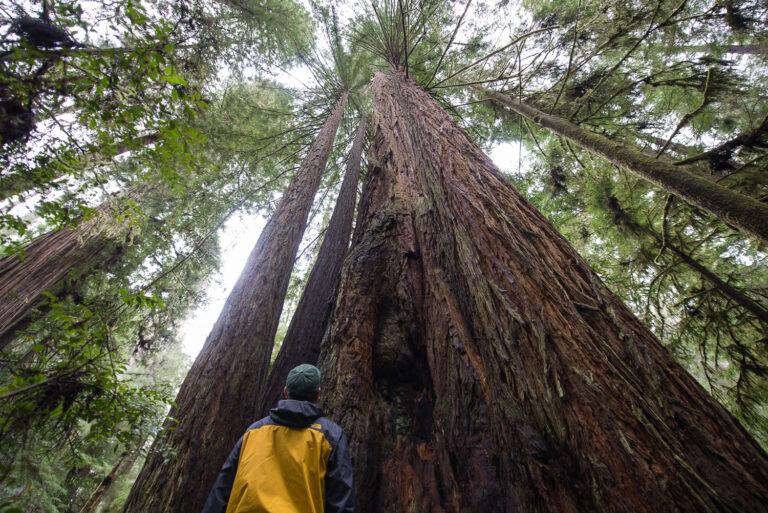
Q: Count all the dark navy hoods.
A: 1